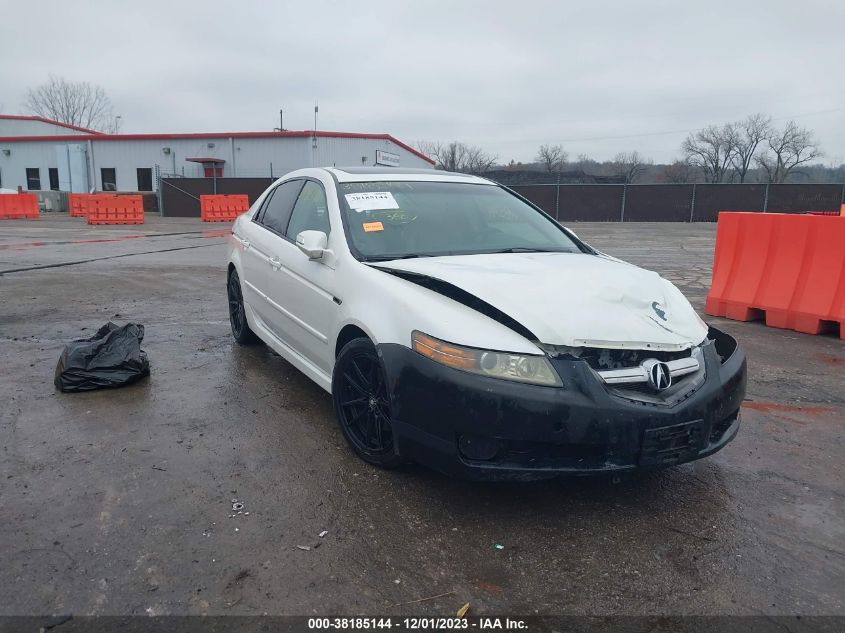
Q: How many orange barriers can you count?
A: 5